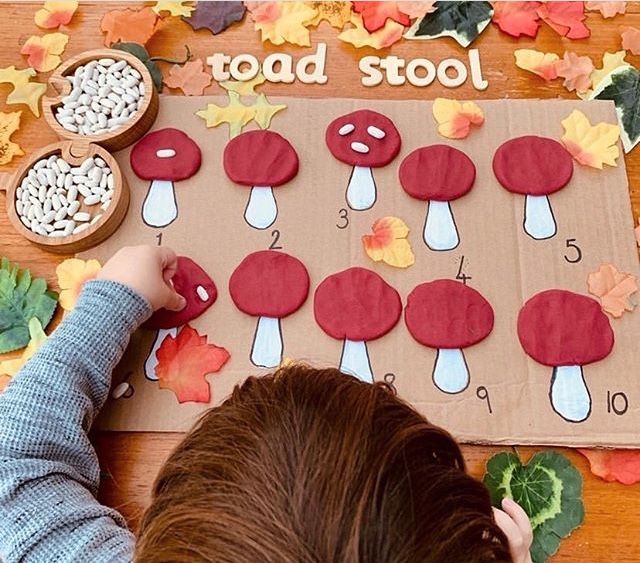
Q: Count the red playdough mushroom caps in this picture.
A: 10